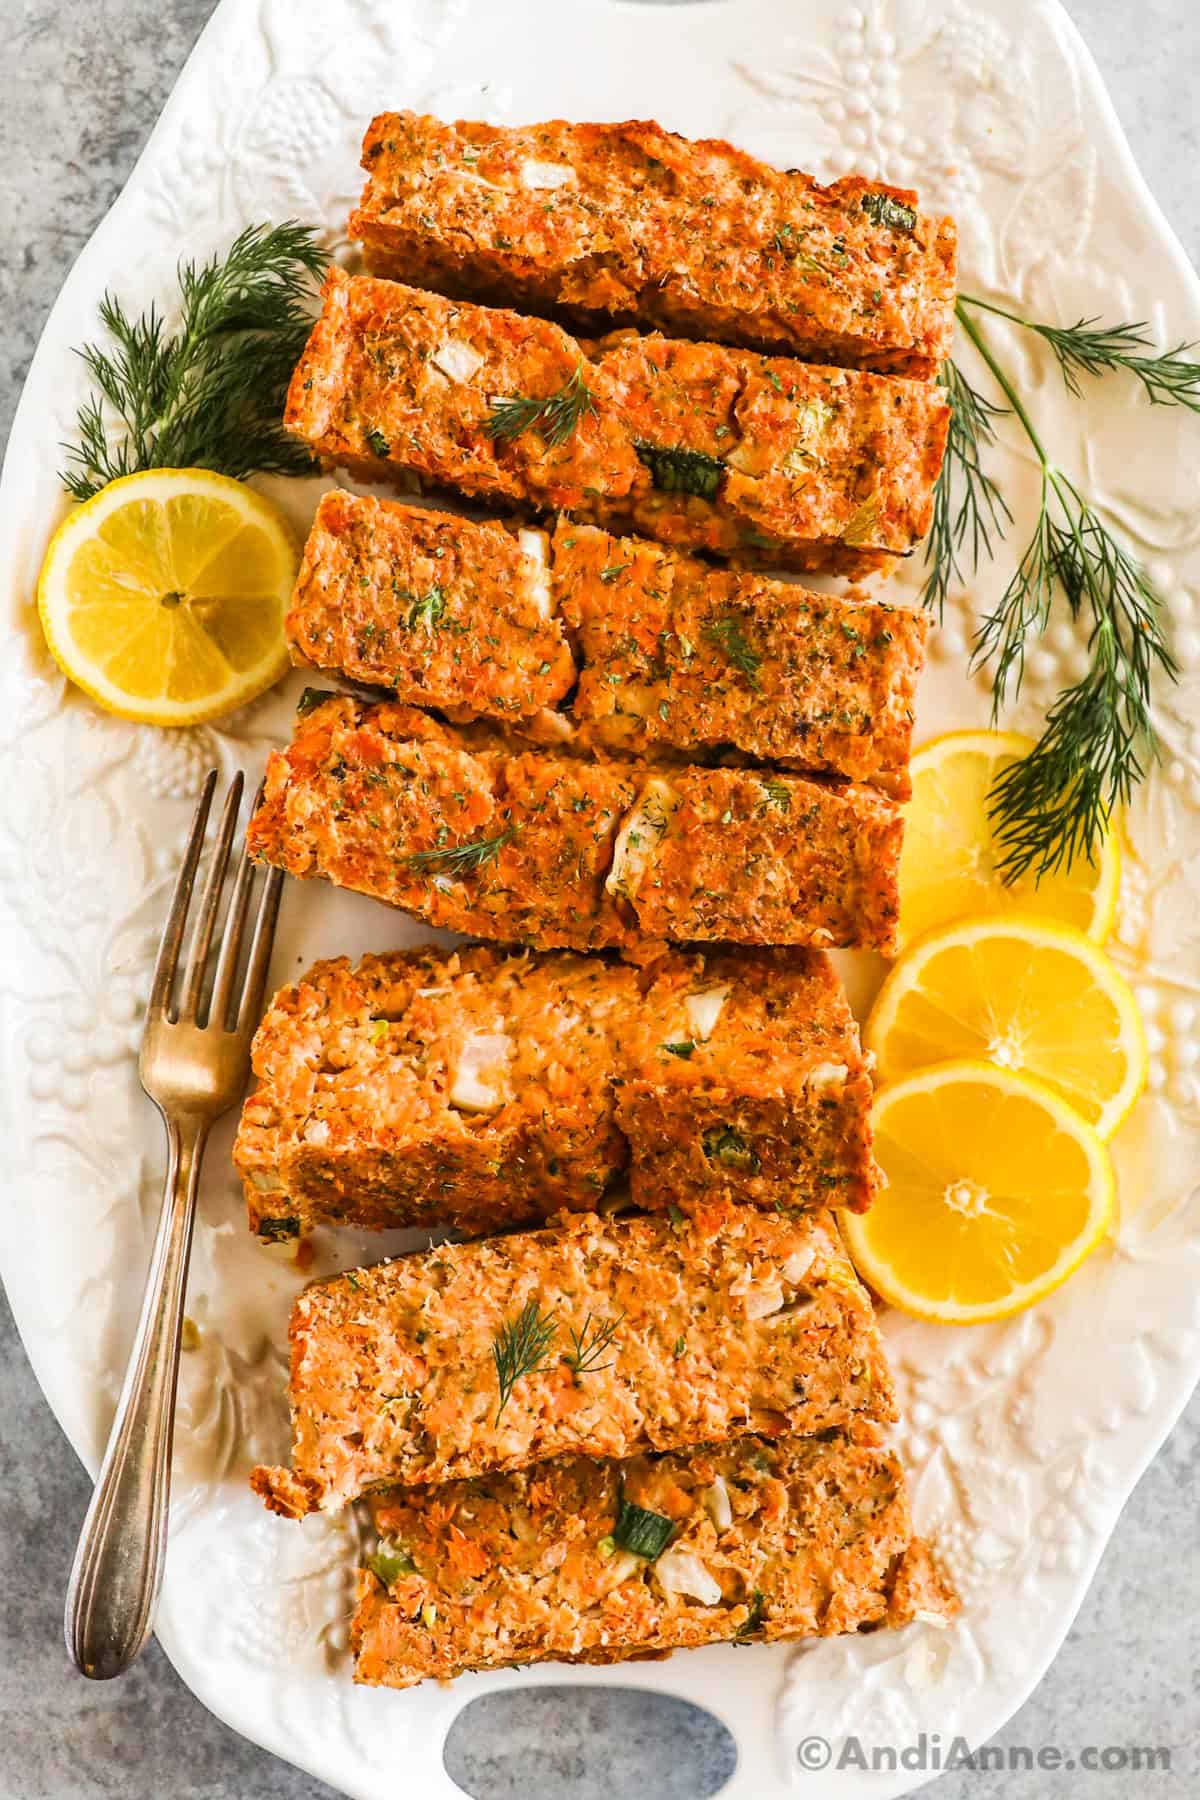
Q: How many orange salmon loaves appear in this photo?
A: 7